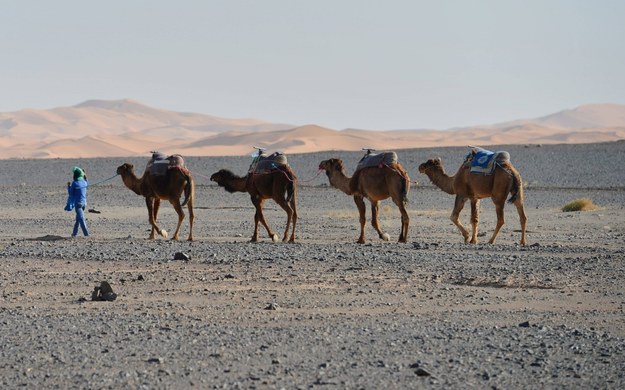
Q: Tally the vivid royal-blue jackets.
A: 1